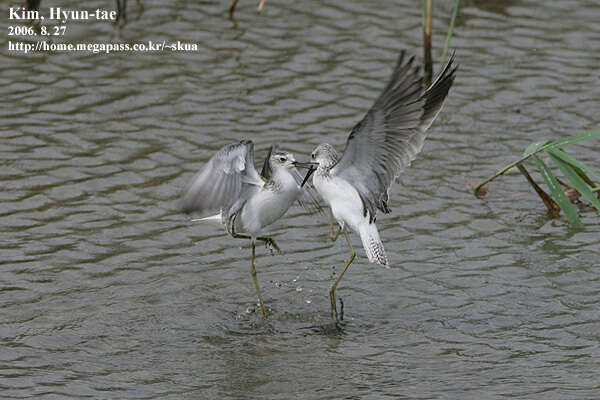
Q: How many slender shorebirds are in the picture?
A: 2